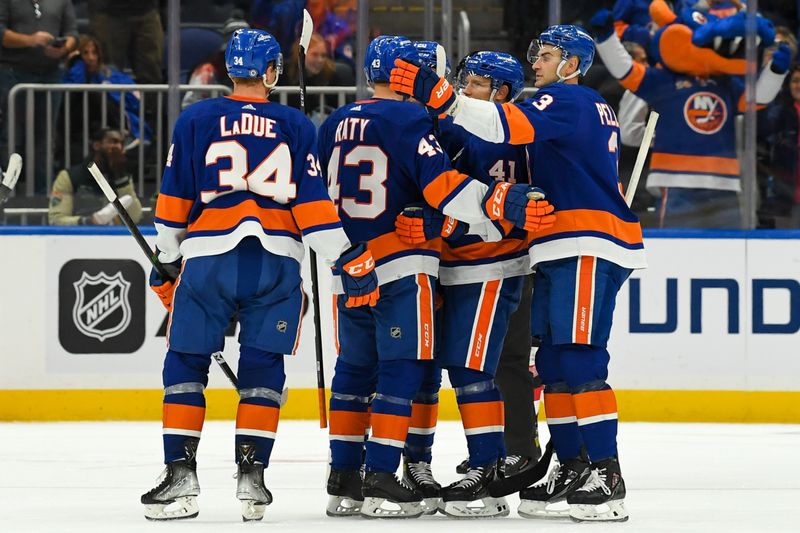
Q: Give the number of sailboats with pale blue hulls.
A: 0